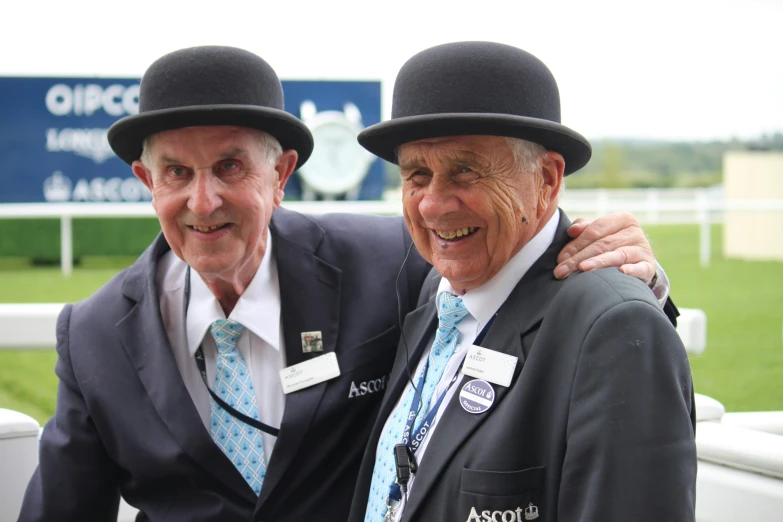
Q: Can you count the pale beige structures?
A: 1